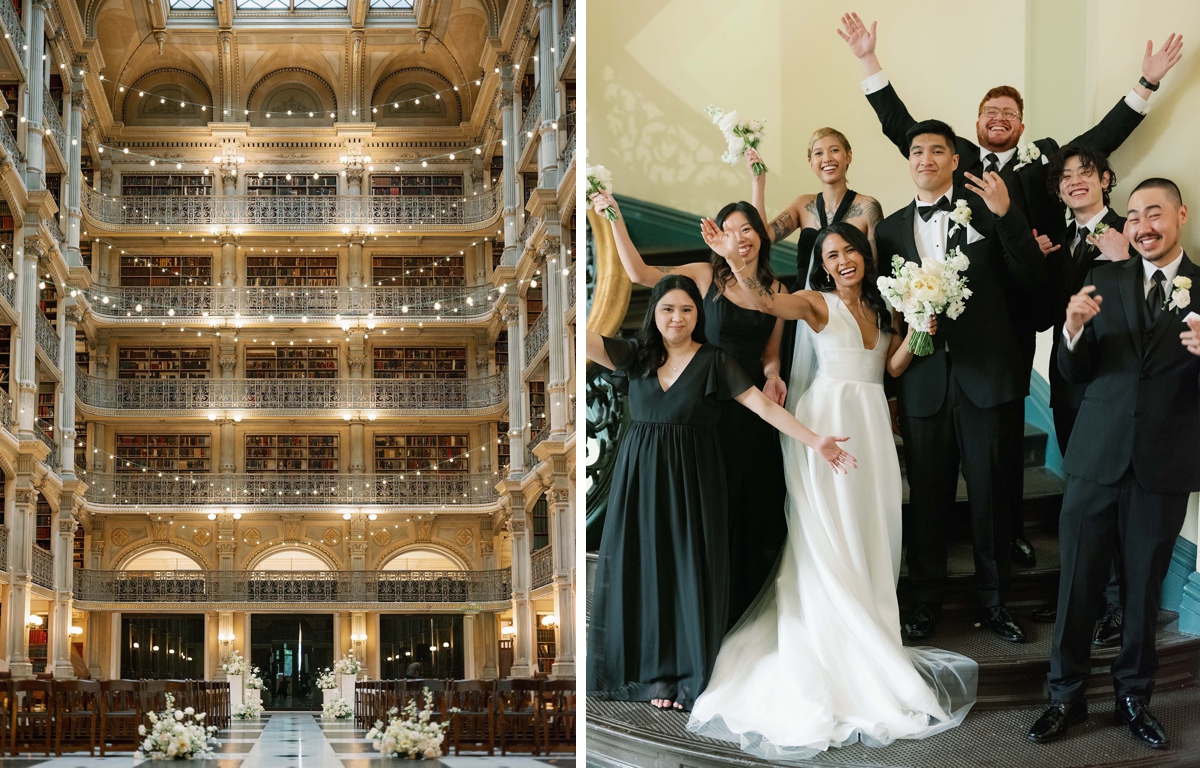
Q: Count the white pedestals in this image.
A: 4